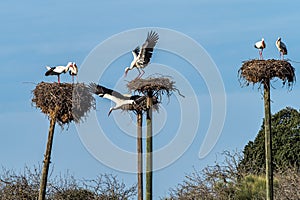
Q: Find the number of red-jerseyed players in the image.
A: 0